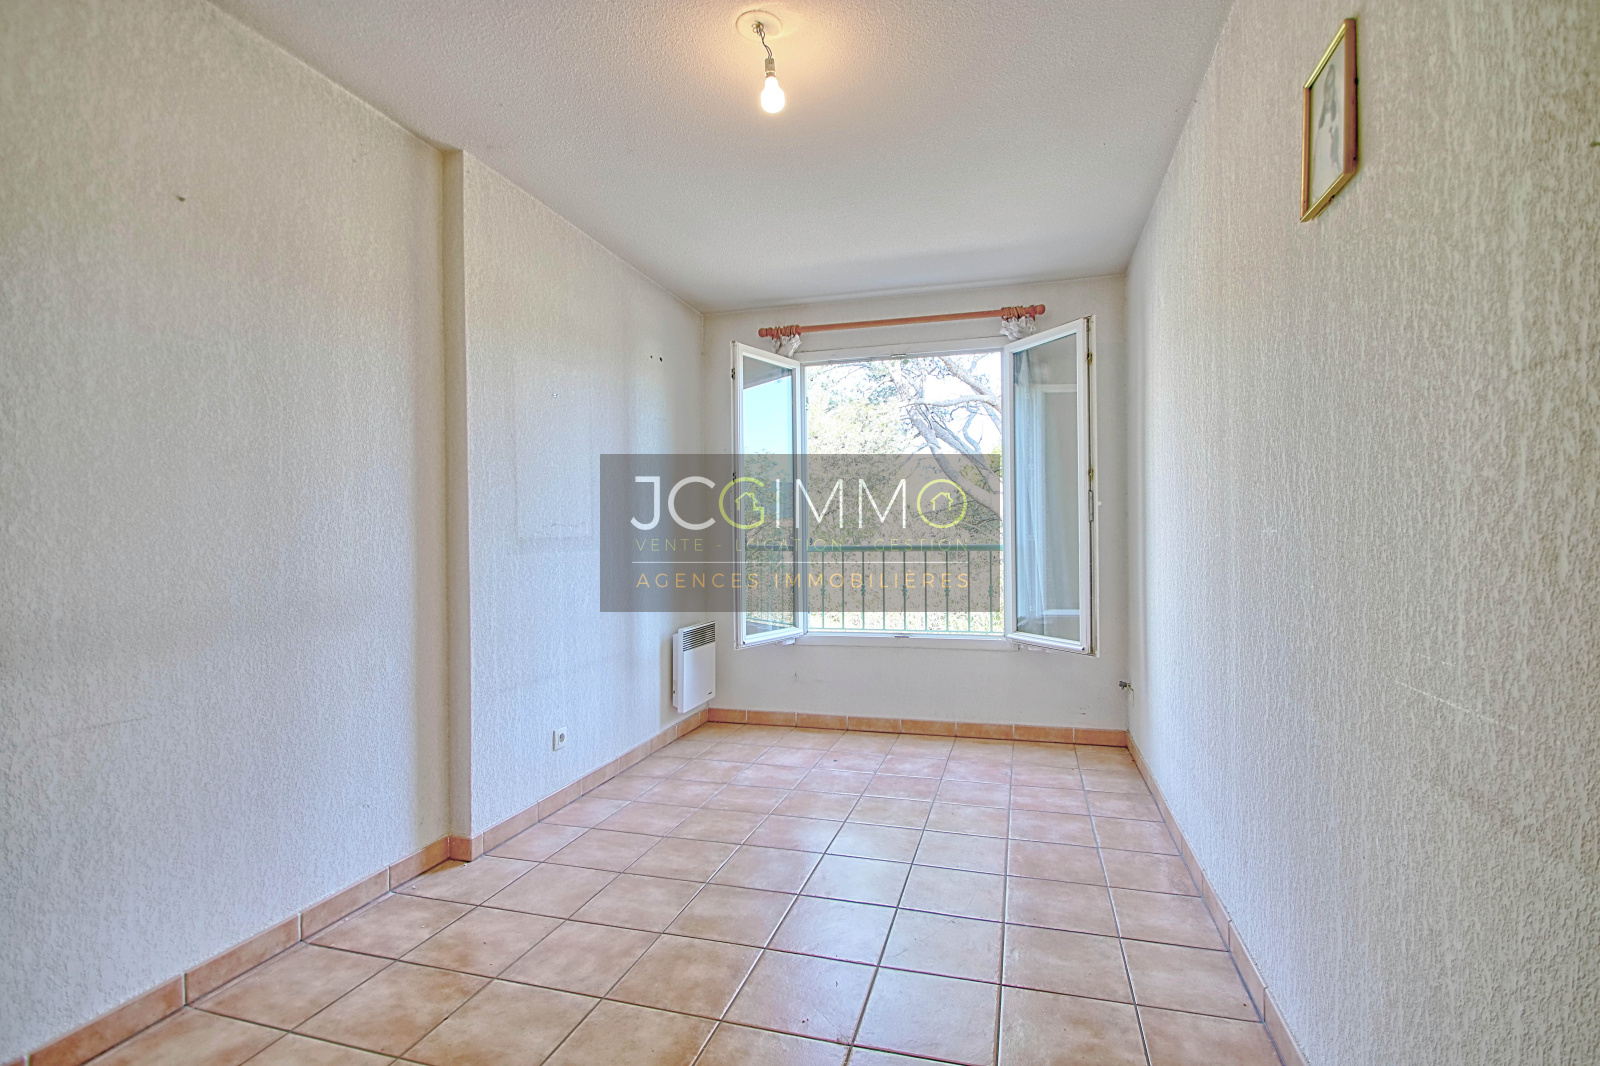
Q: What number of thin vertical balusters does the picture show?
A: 9